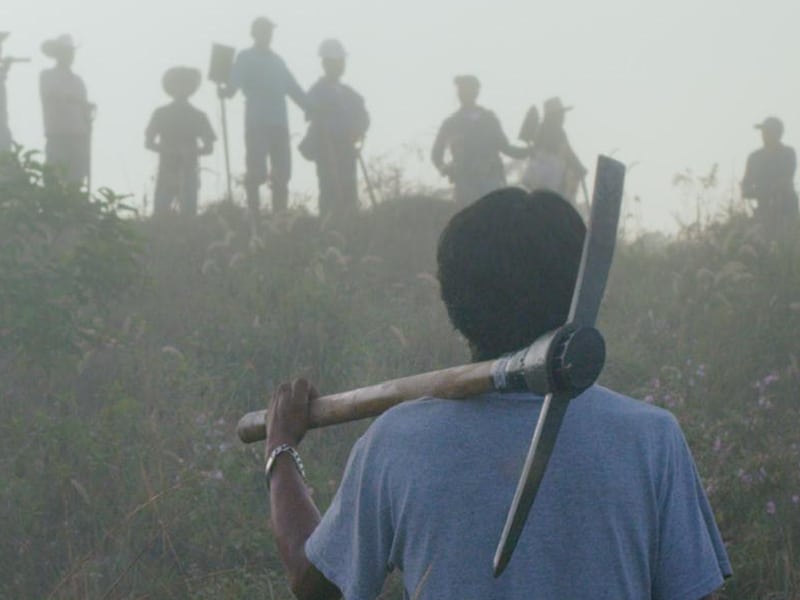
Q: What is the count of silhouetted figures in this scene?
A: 8